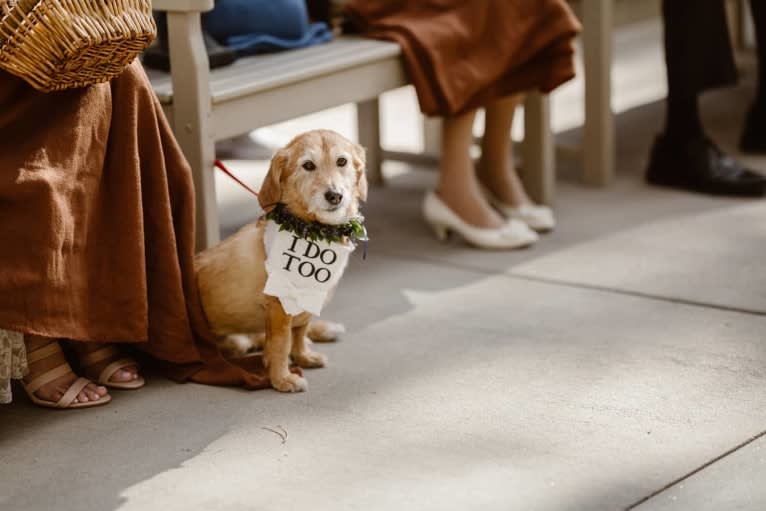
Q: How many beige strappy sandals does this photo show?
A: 2